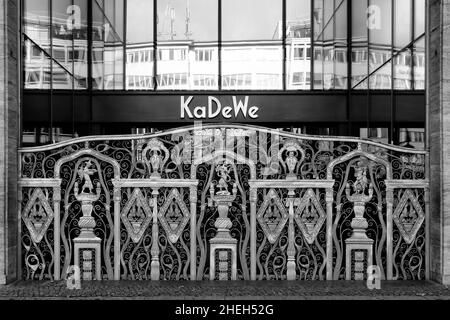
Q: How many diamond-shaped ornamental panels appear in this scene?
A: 6